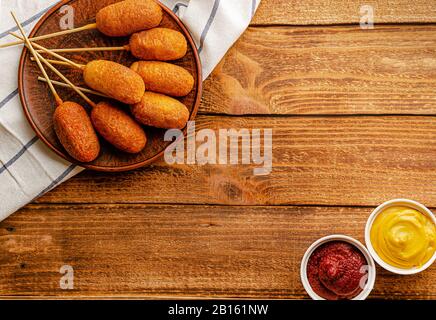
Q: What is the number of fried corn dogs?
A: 7